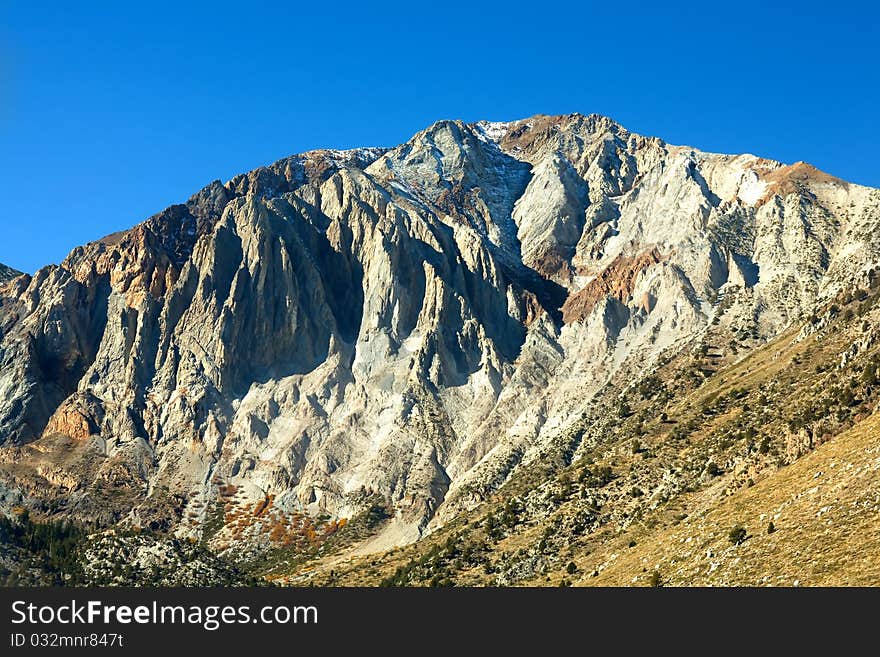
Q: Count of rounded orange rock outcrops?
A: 1